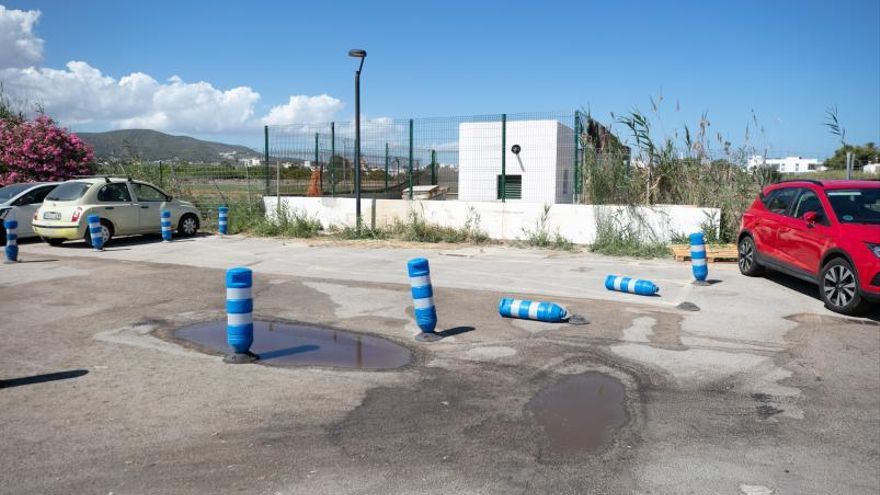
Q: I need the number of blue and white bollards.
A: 9